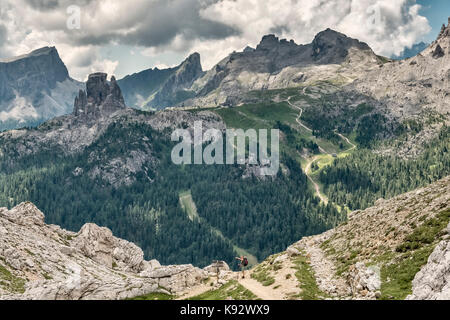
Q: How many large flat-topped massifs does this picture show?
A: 1